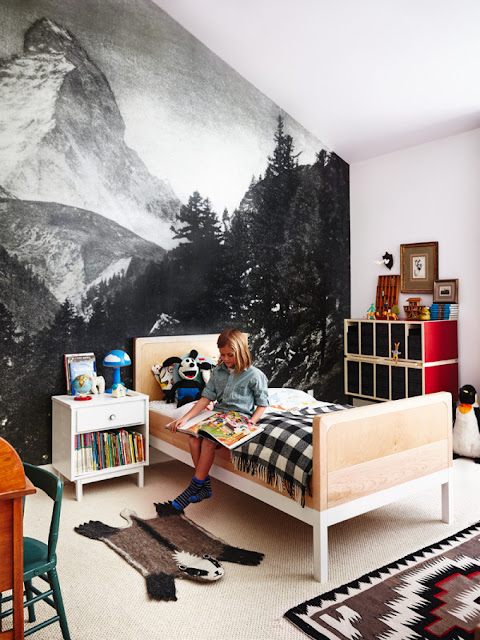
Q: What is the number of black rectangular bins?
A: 10